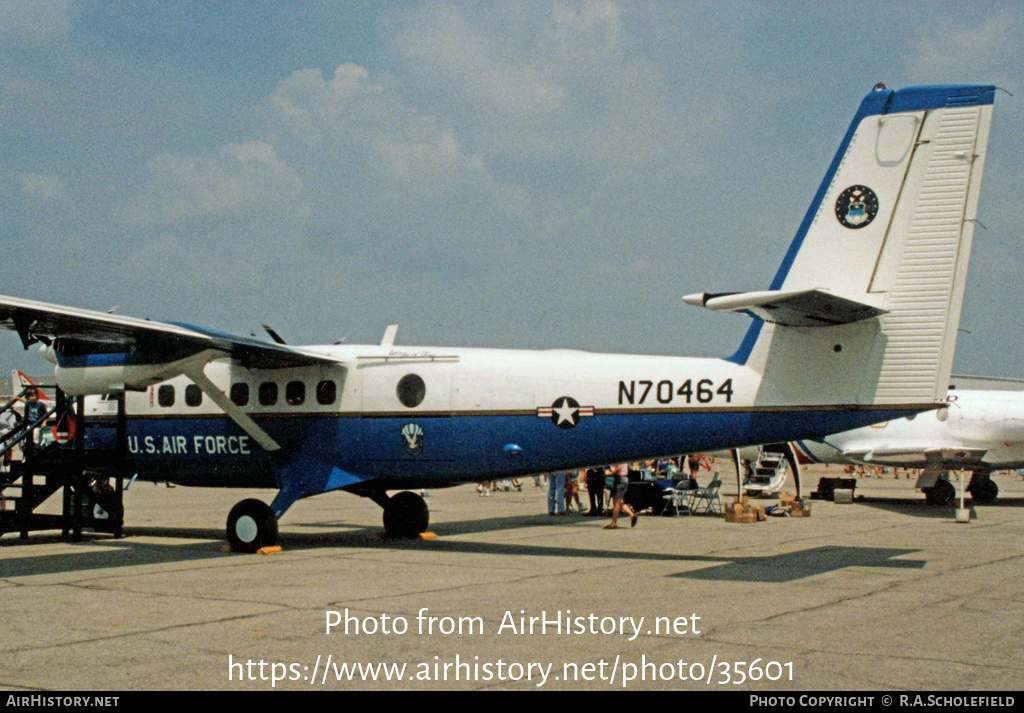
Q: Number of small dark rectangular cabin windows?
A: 6